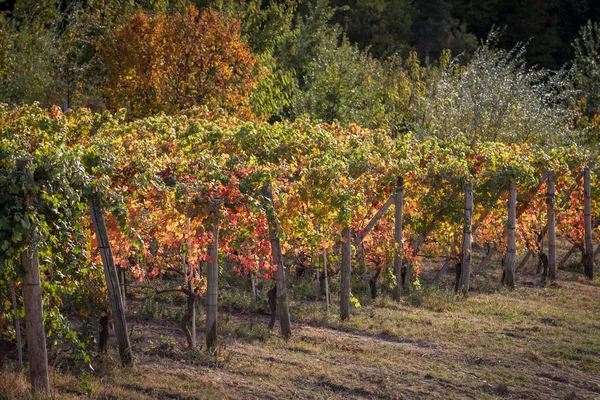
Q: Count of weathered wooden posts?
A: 10